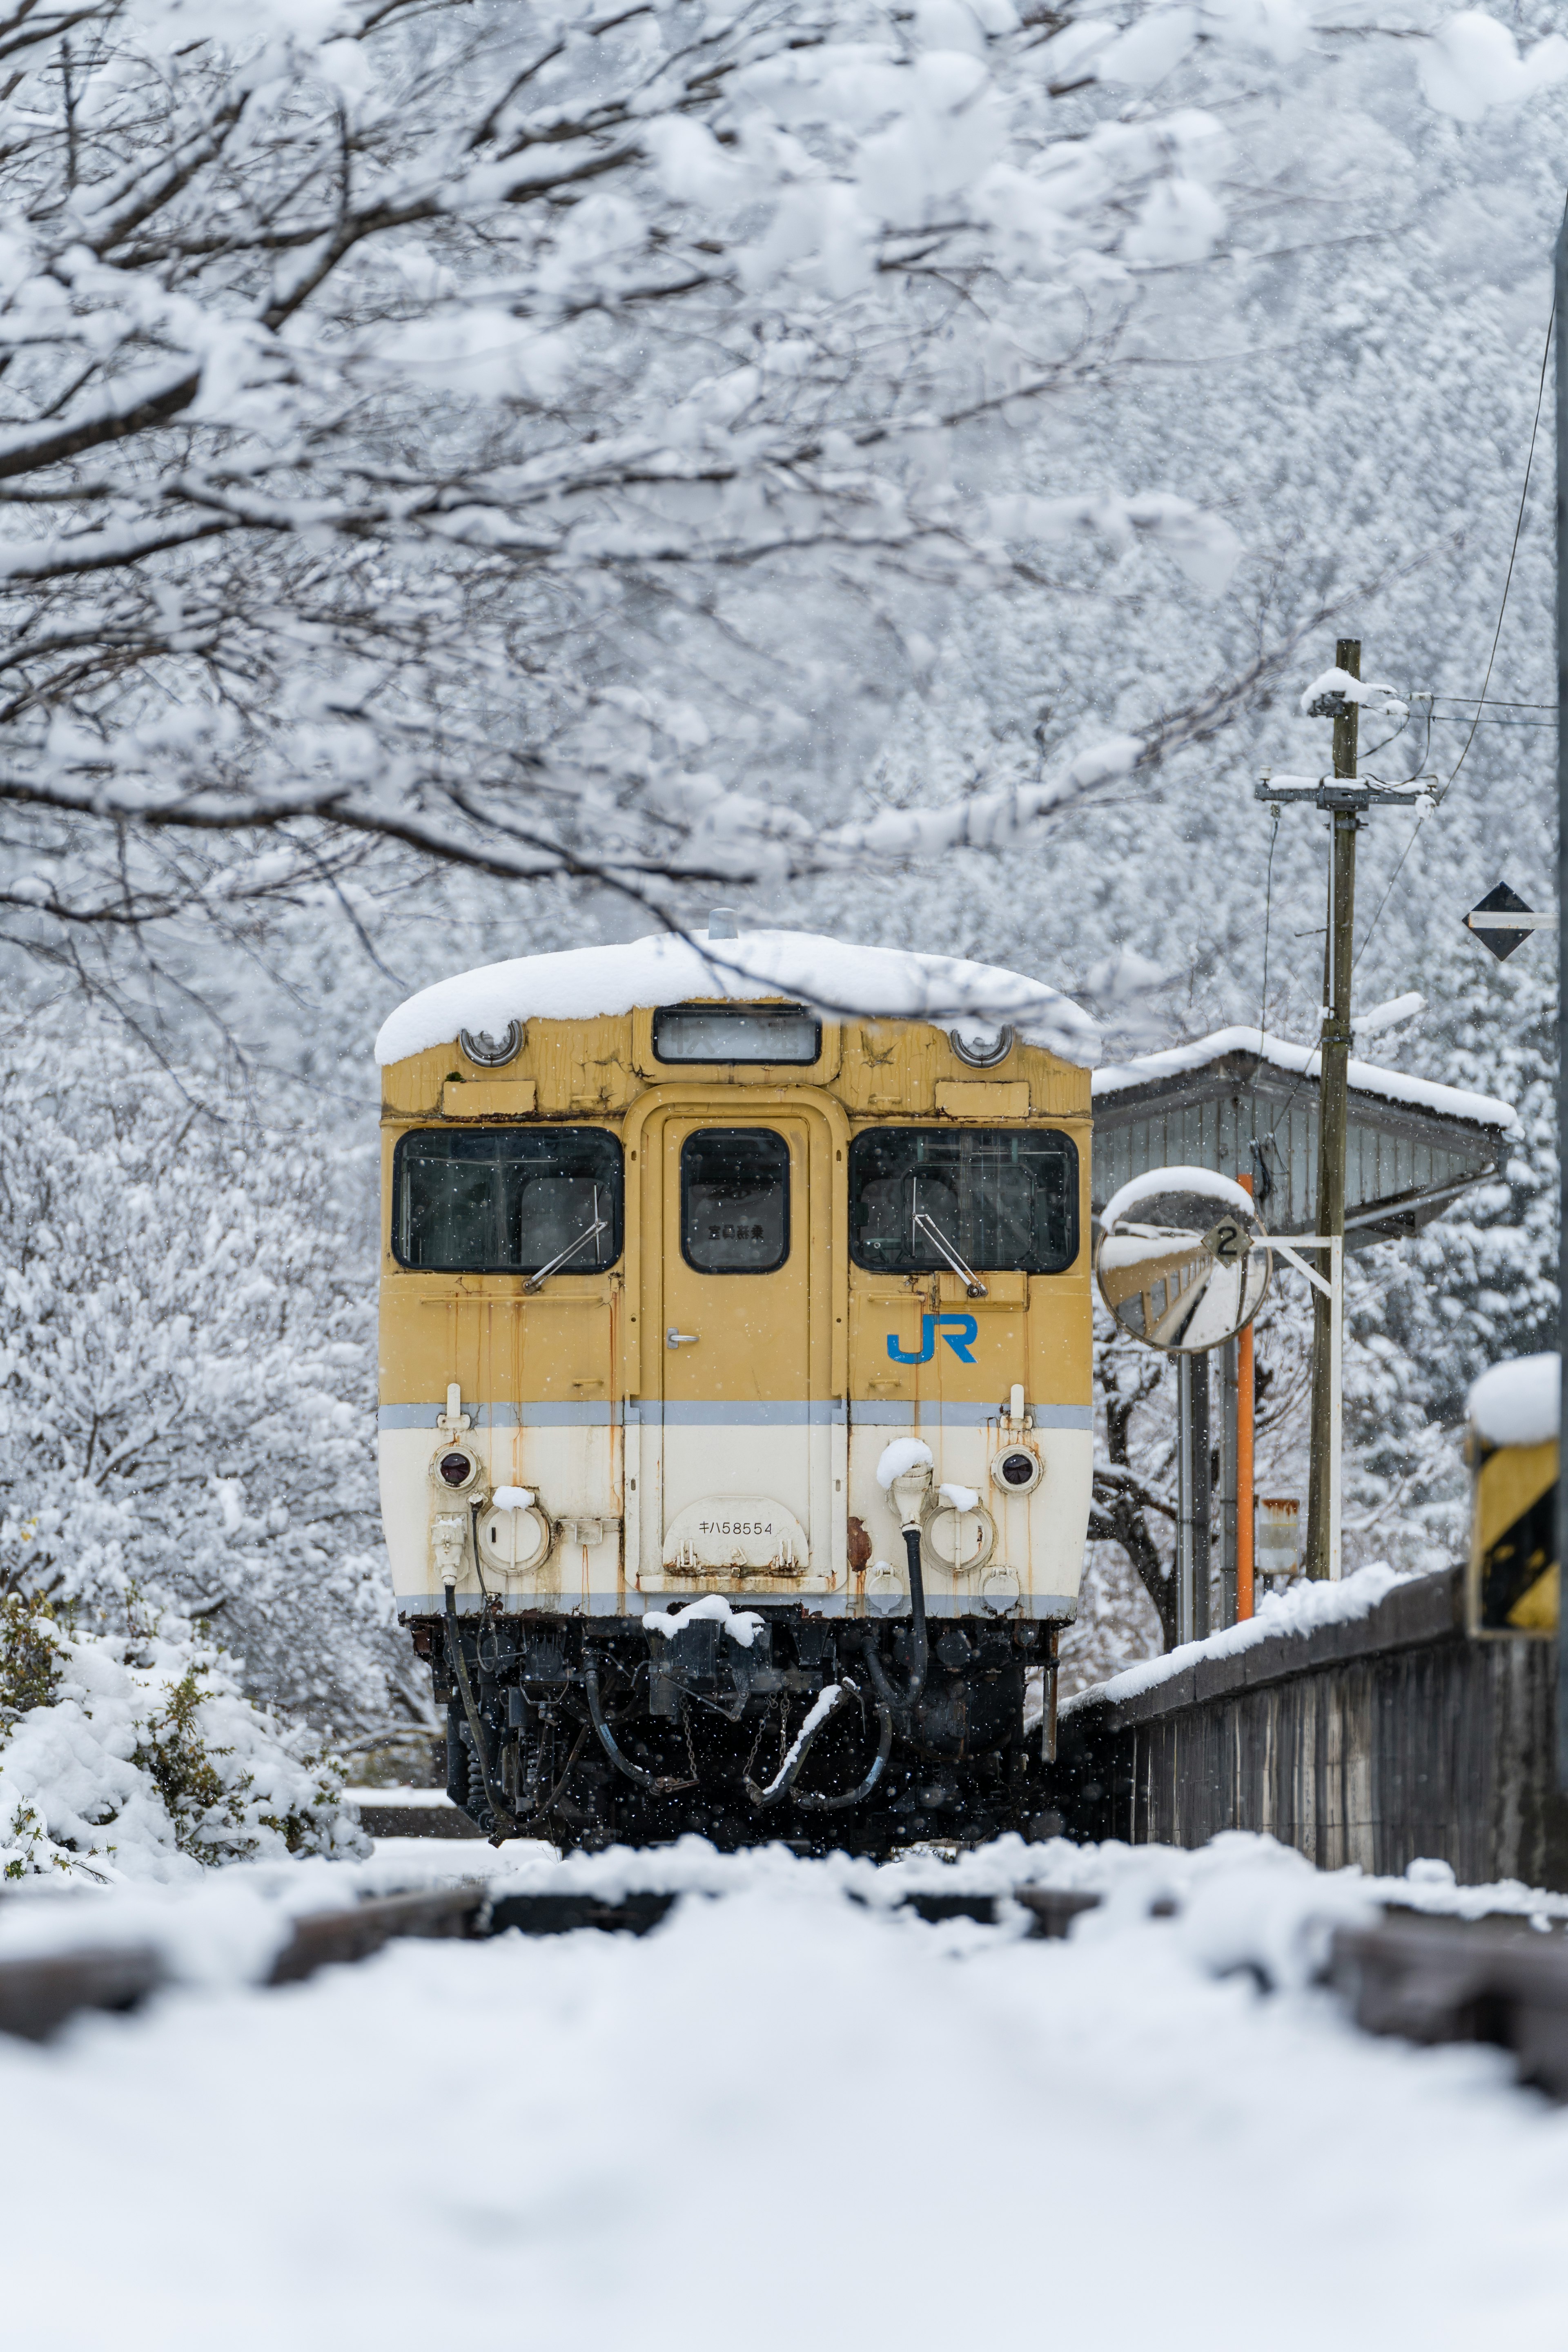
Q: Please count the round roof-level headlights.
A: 2